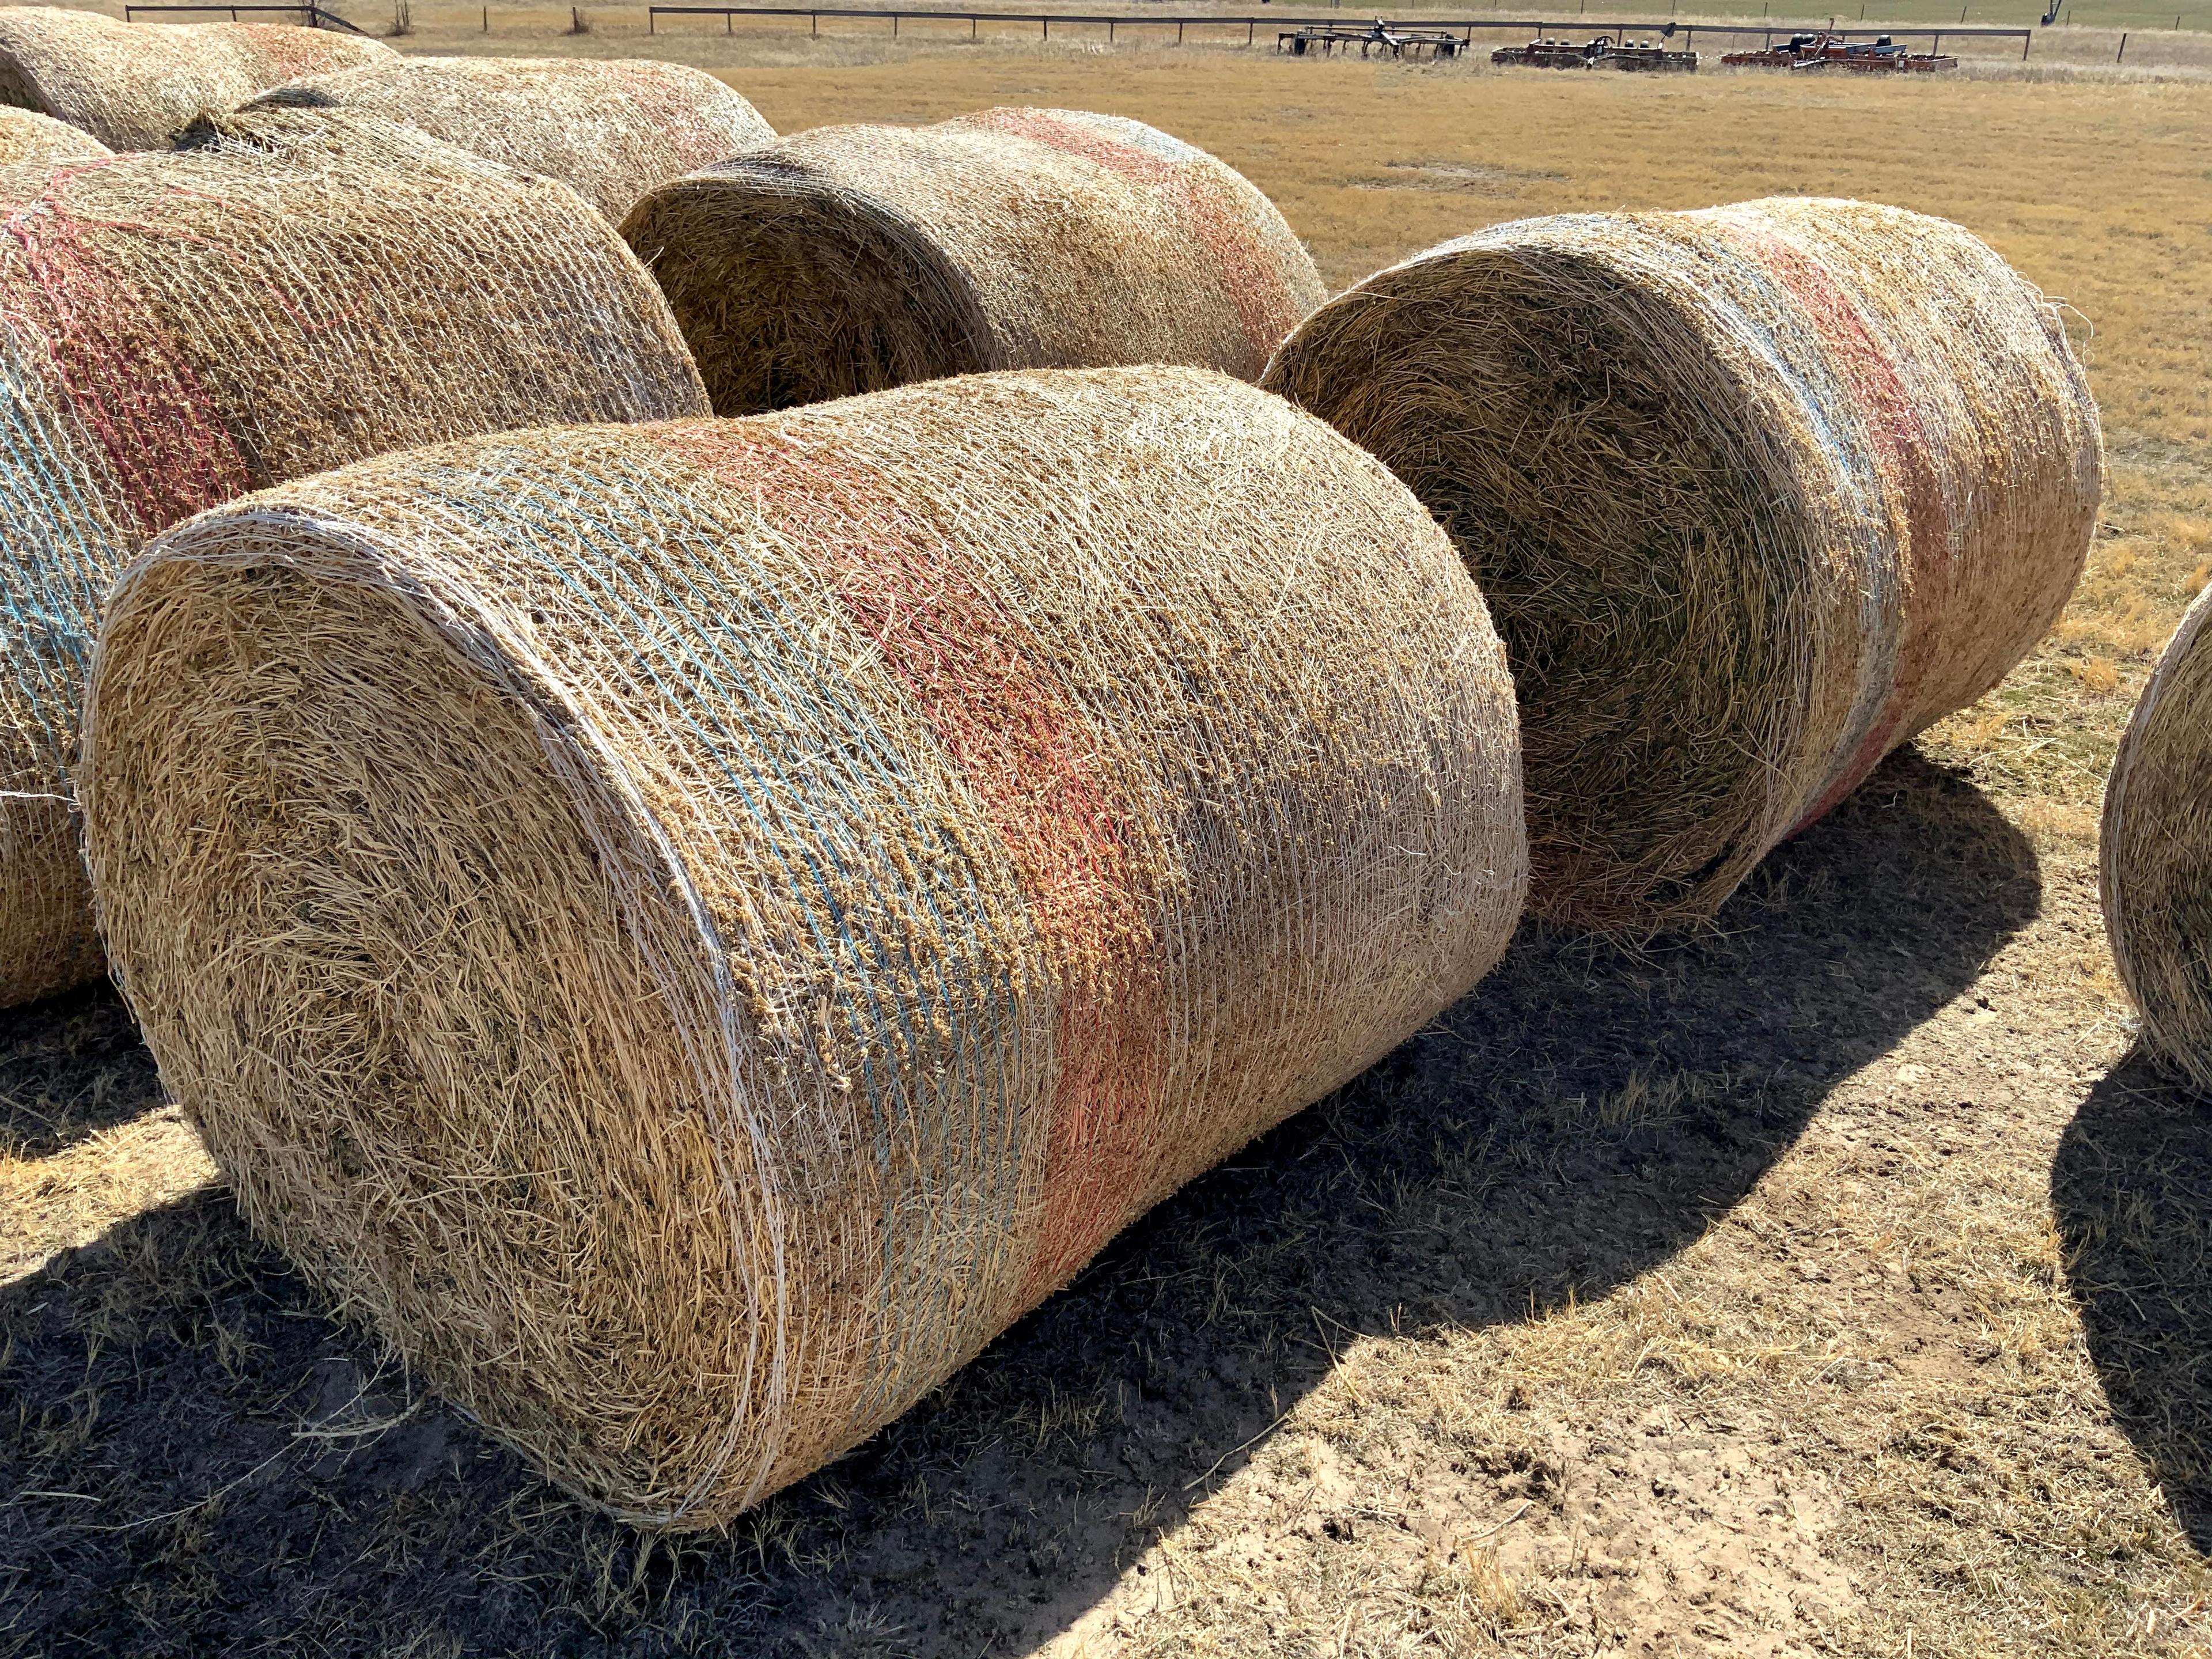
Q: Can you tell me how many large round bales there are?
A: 8